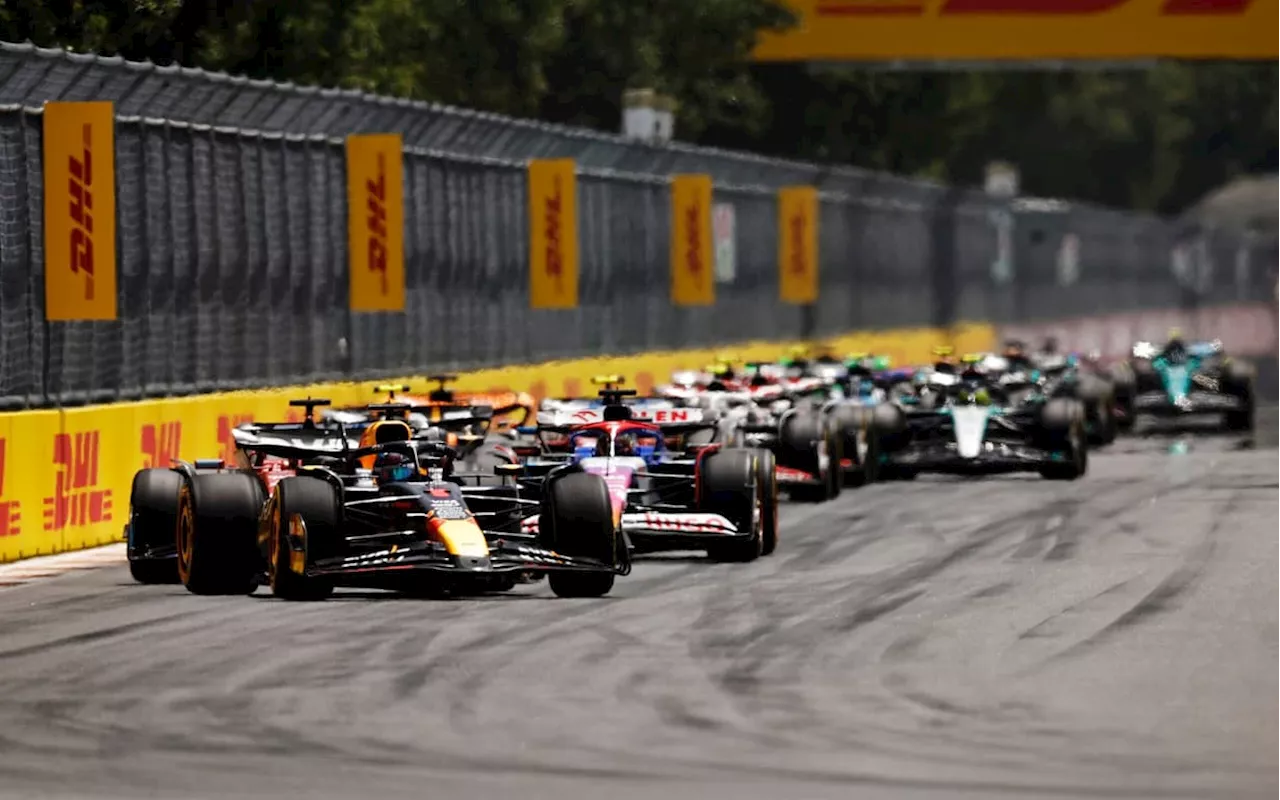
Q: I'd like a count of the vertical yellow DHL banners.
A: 5